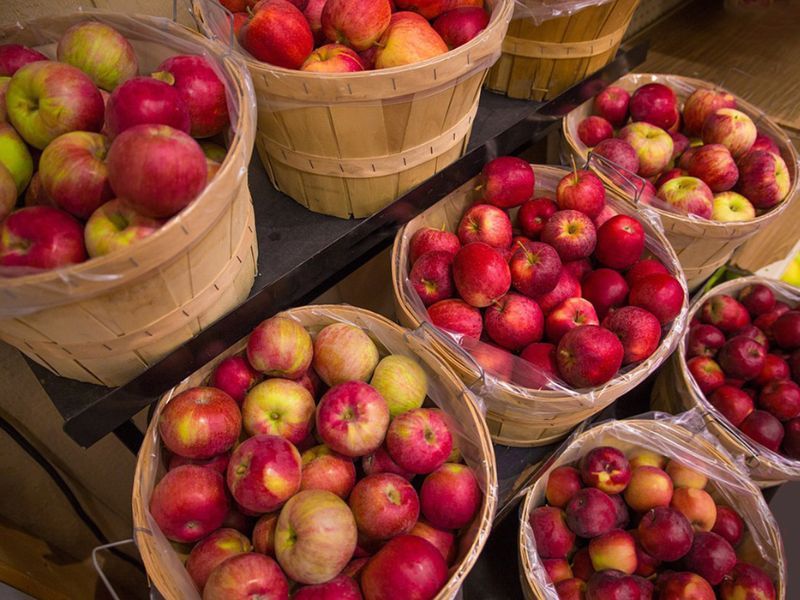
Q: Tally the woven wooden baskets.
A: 8